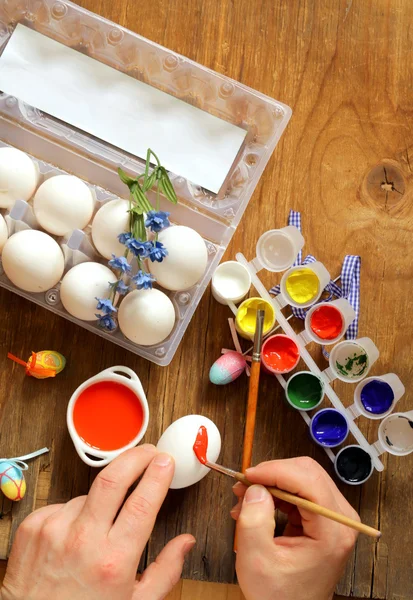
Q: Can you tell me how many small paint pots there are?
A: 6